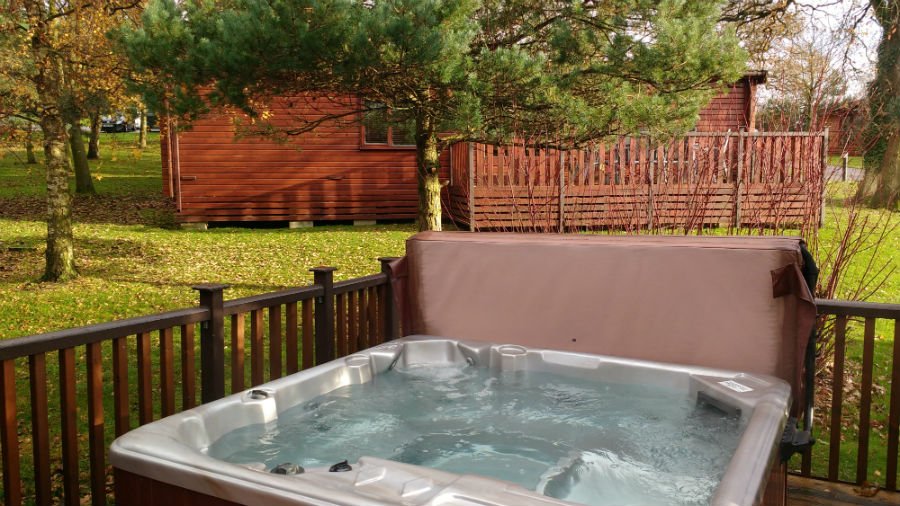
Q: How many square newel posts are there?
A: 3